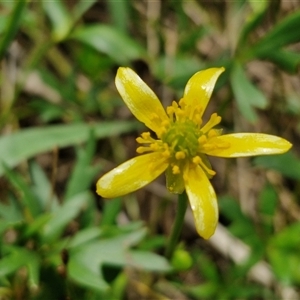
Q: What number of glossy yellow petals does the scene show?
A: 5